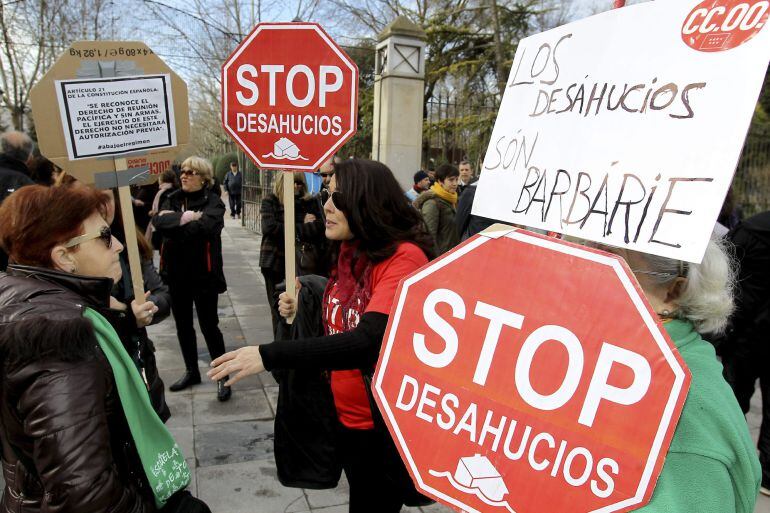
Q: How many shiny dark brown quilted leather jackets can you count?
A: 1